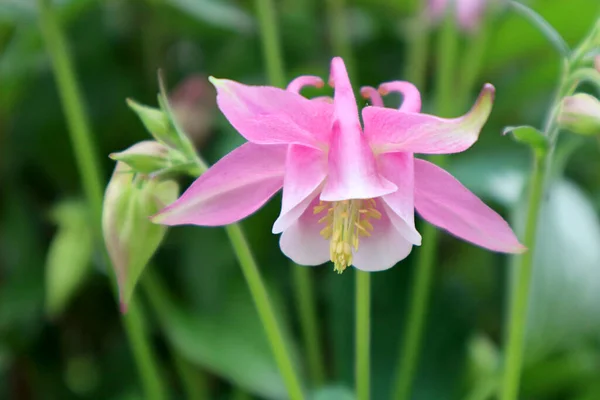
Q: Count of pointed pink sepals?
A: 4